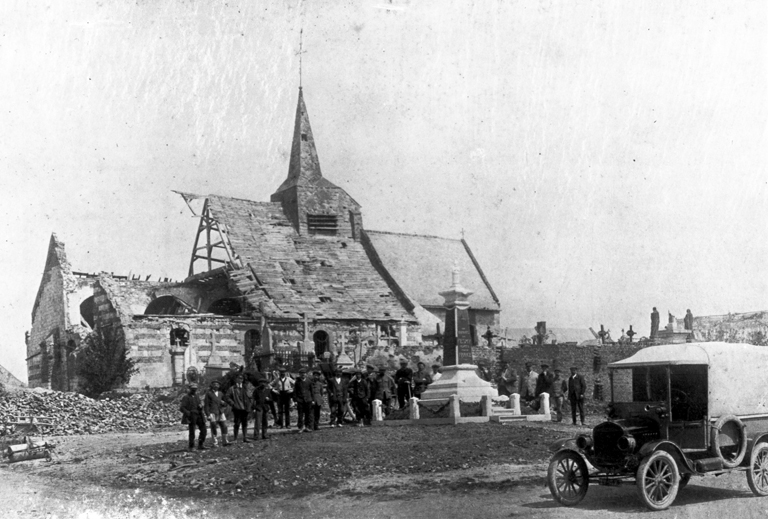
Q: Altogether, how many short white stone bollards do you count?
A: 6